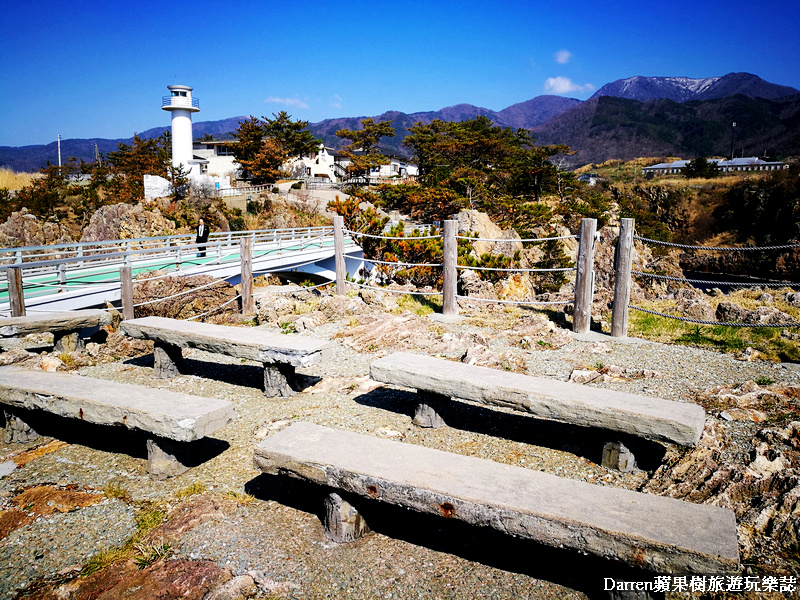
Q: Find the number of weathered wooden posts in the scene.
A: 7